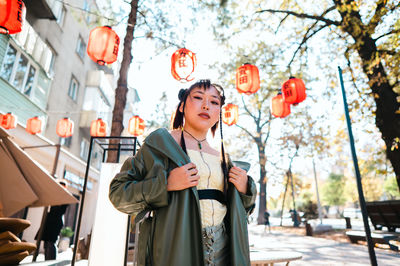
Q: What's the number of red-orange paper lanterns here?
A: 12